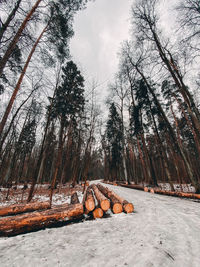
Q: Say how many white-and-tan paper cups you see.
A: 0